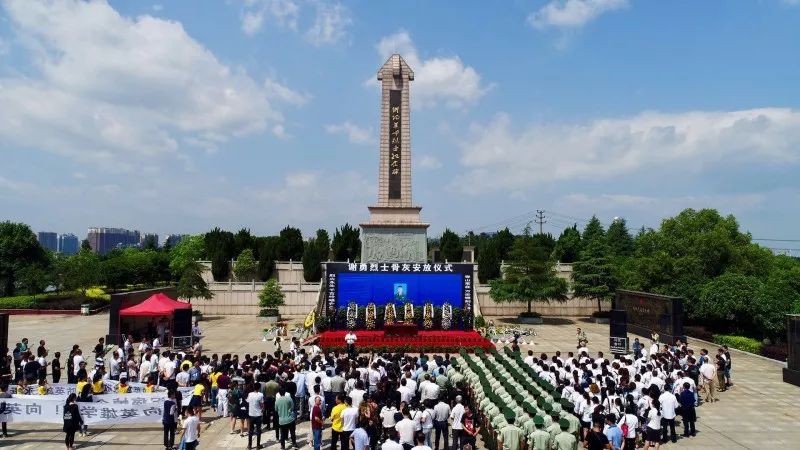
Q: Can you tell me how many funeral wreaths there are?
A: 6